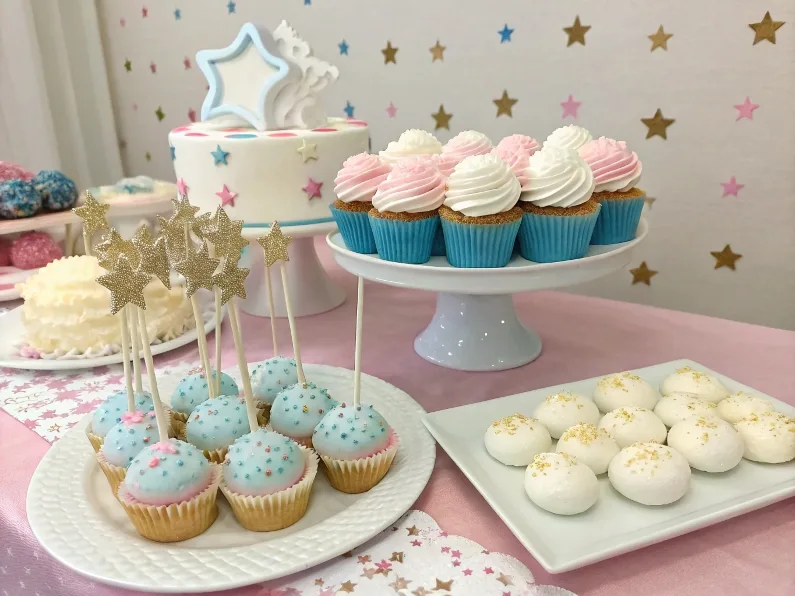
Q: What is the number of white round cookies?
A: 12